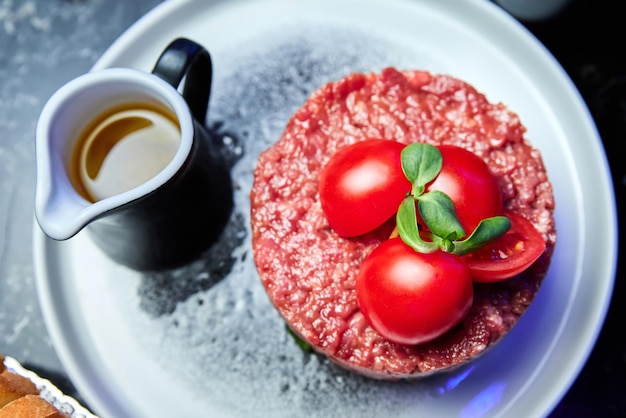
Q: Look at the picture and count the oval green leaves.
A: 4